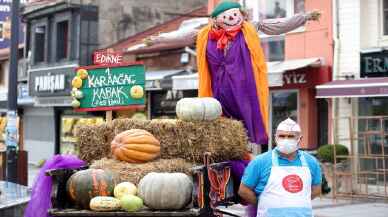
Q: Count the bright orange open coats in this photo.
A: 1